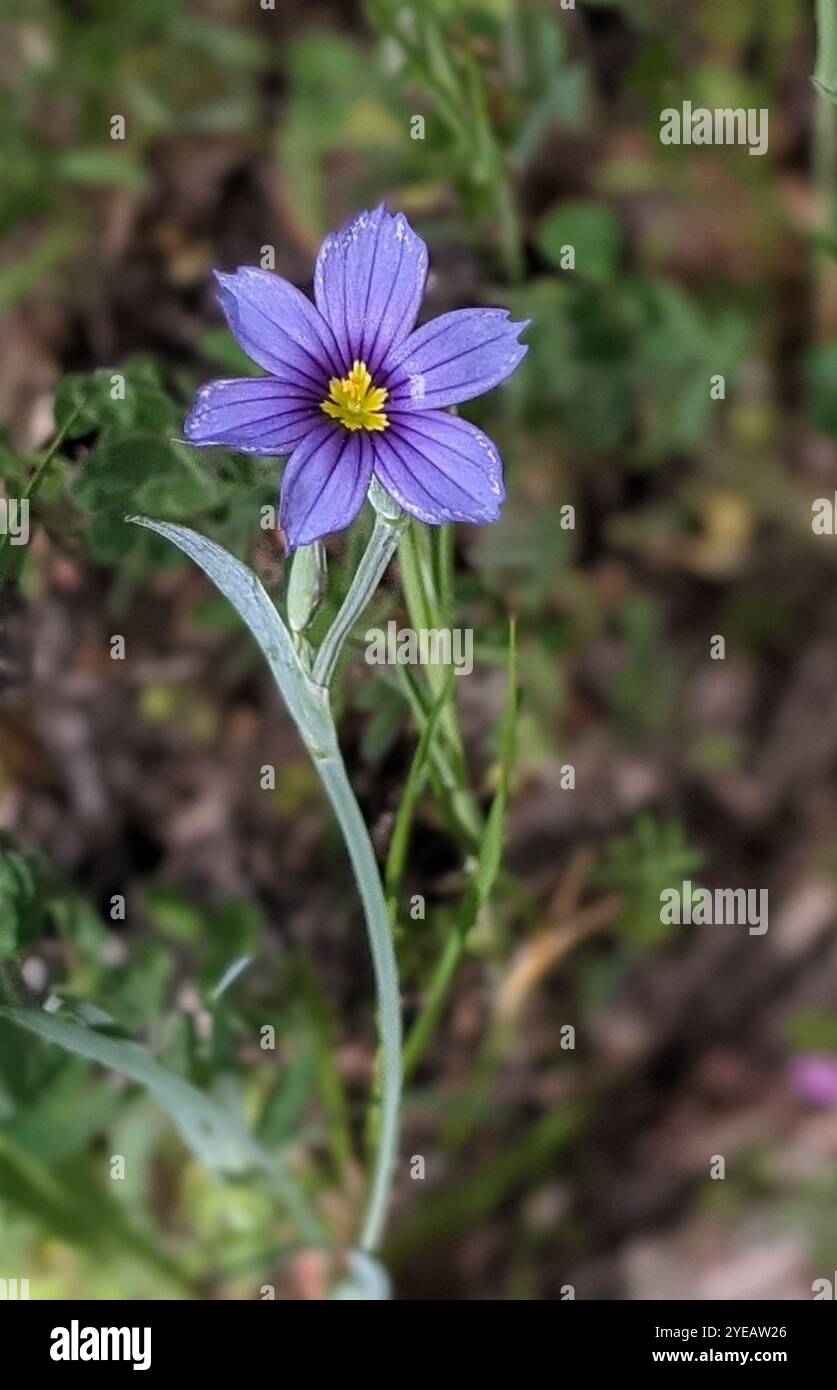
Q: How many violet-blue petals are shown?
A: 6